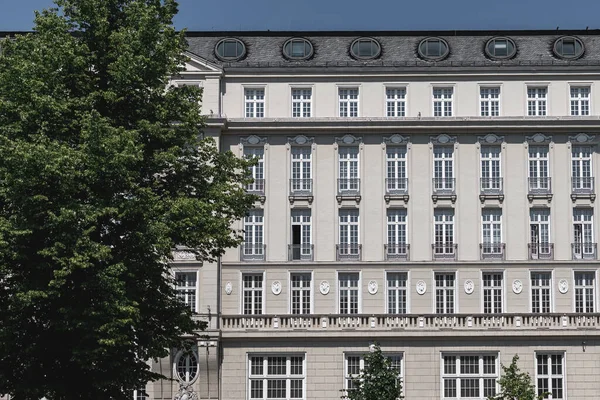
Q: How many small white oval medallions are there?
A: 8